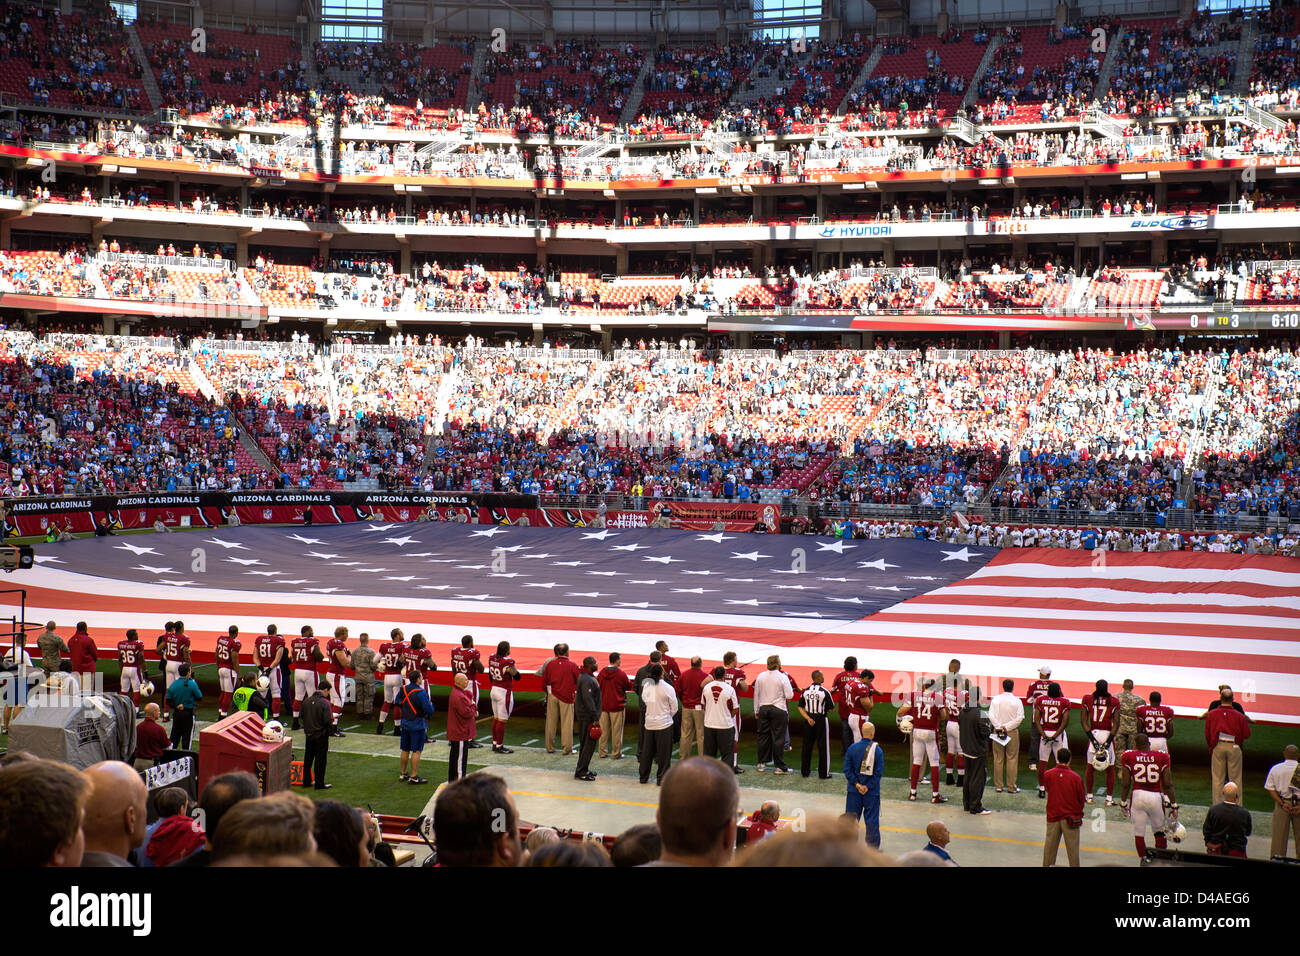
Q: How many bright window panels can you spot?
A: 4